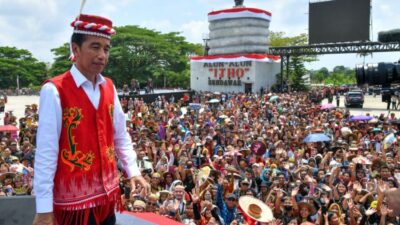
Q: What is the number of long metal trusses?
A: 1